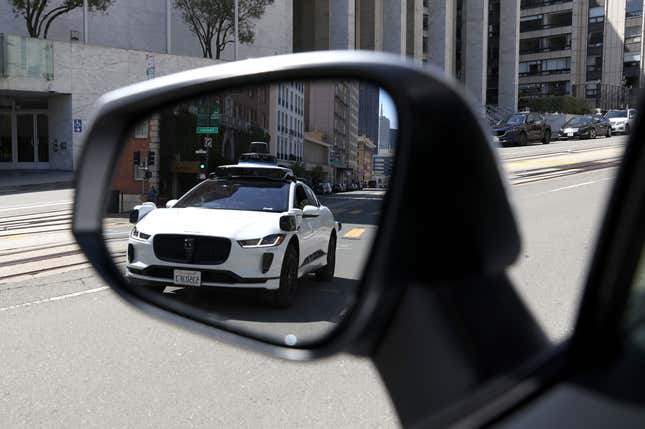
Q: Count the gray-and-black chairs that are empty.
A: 0